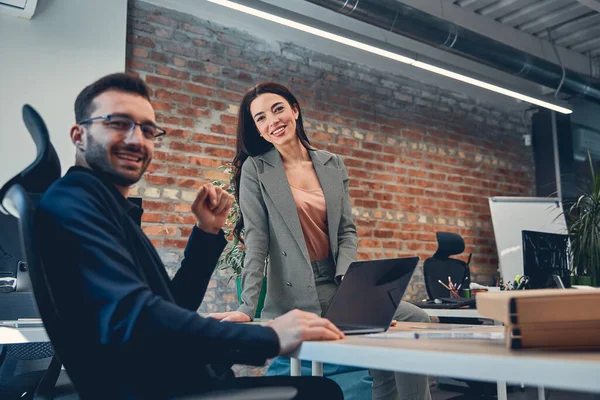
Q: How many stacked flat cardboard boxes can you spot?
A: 2